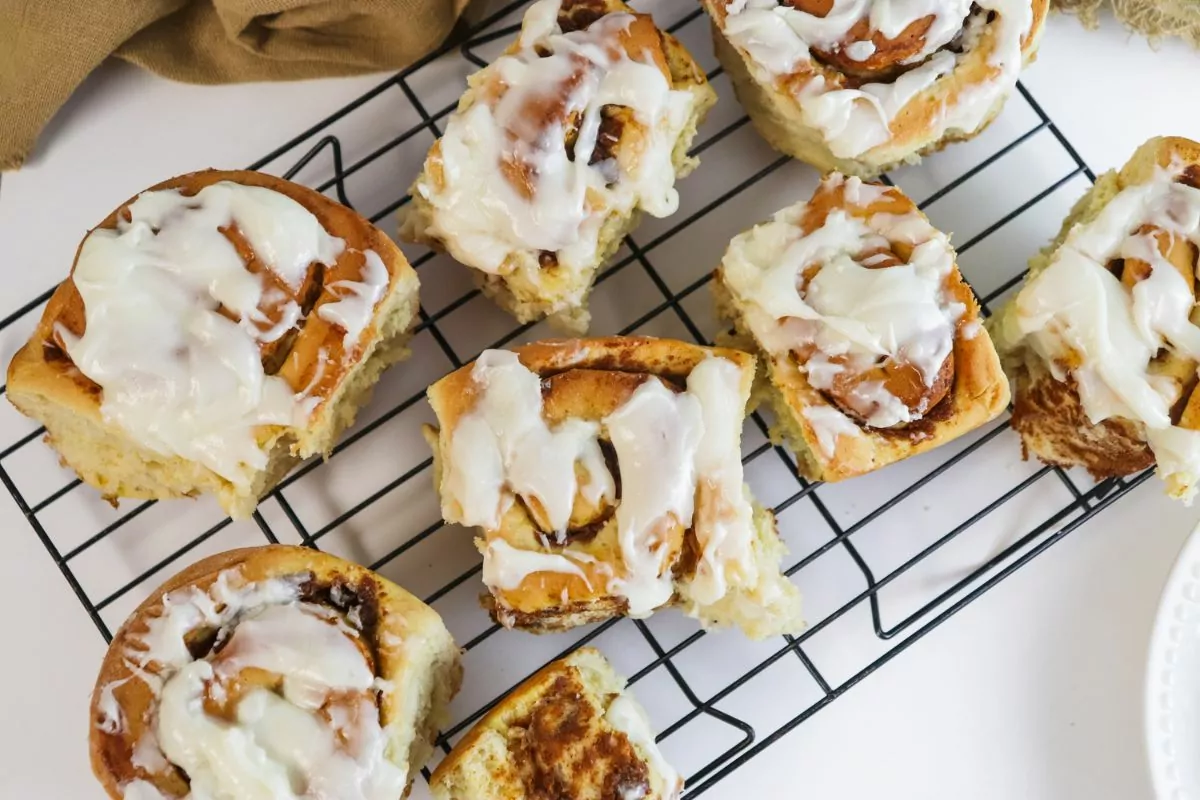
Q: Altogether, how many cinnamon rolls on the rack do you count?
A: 8